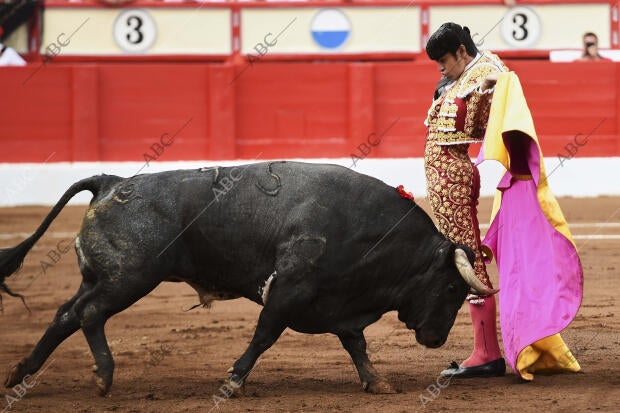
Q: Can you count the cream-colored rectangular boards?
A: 3